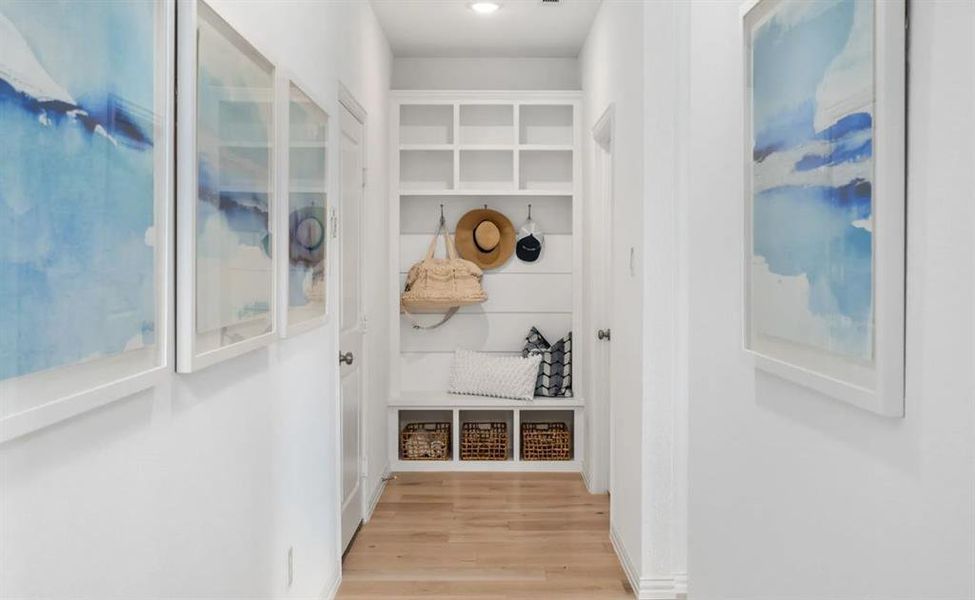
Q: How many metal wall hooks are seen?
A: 3